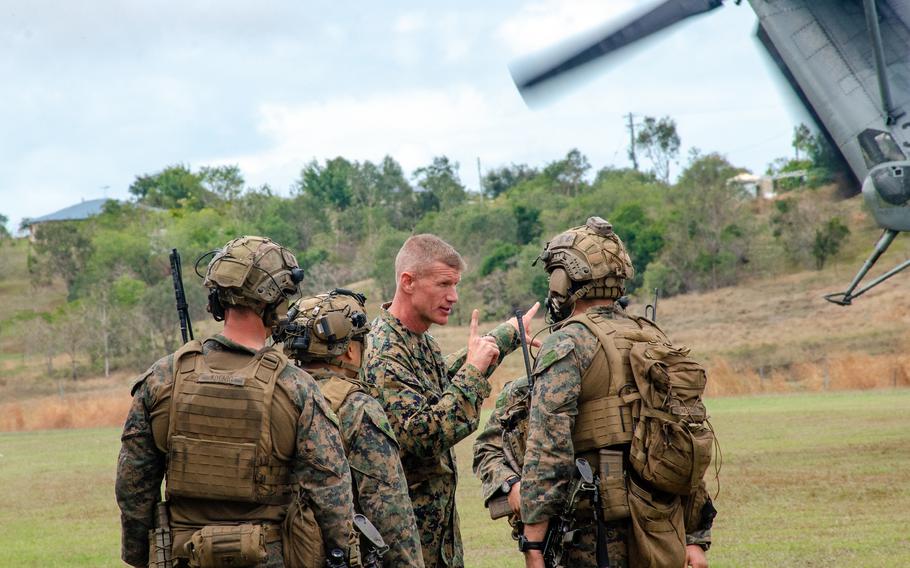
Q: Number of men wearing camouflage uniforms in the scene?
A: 5